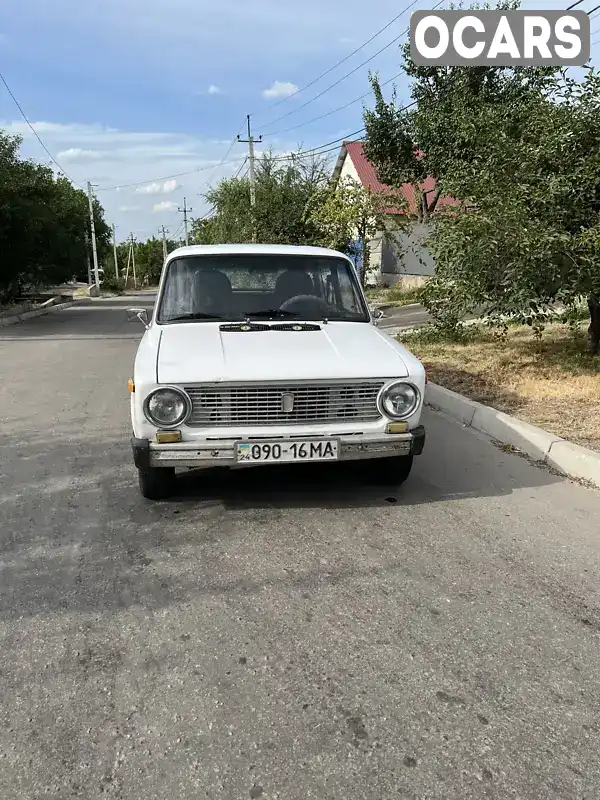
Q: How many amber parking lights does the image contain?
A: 2